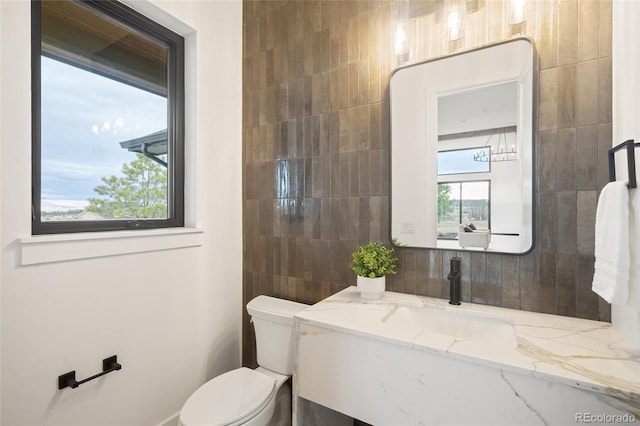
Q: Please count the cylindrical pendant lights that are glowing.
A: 3